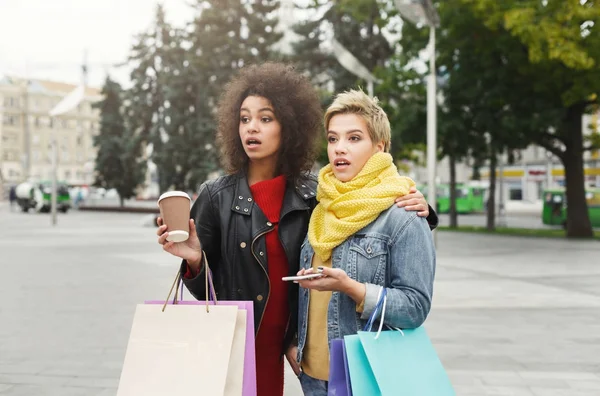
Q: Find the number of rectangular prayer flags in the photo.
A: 0